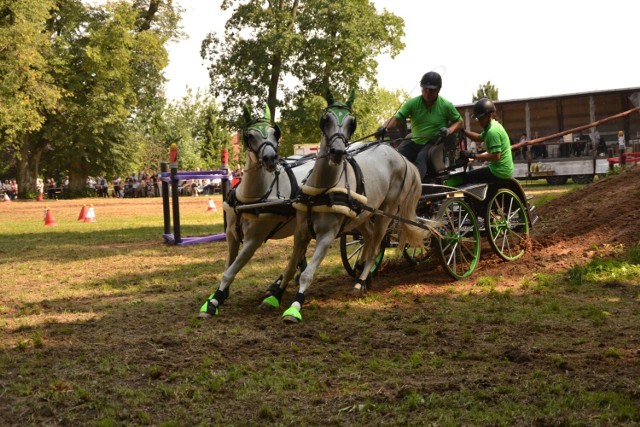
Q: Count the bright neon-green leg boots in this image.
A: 3